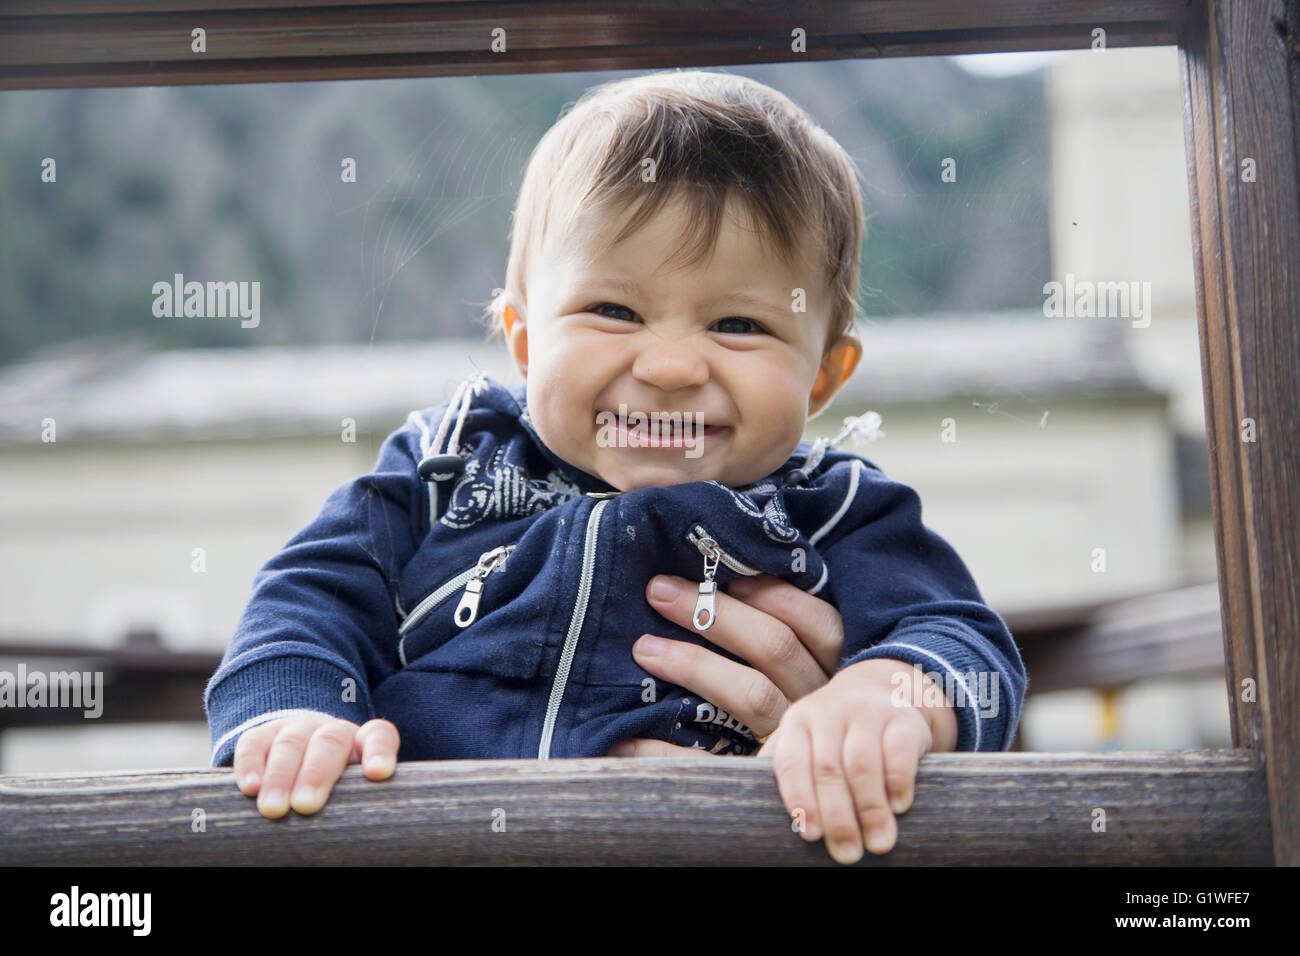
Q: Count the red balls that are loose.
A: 0